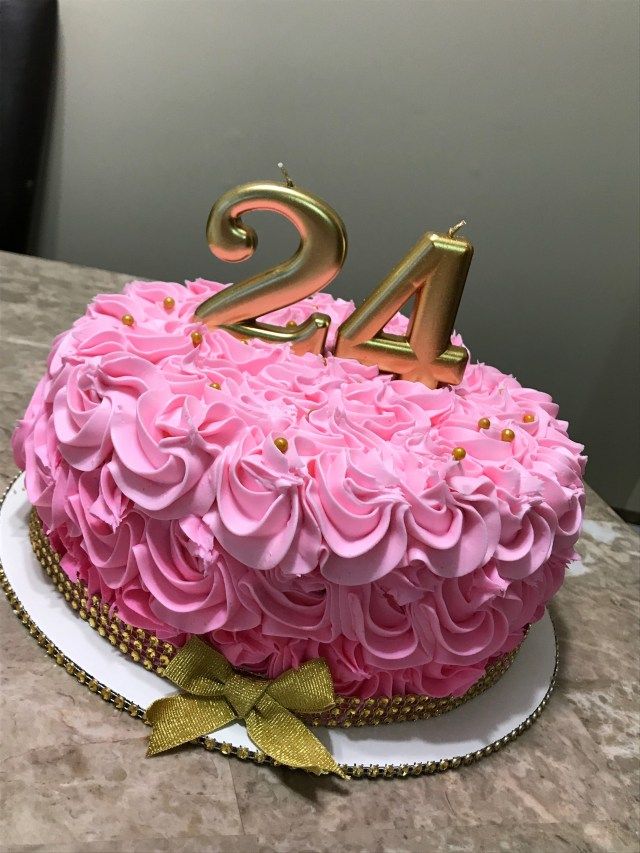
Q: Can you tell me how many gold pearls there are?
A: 10